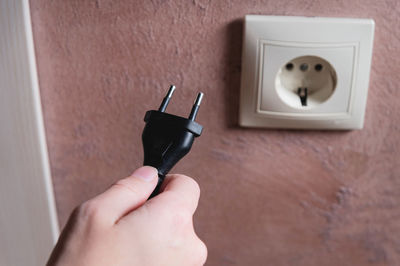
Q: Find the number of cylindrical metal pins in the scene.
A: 2